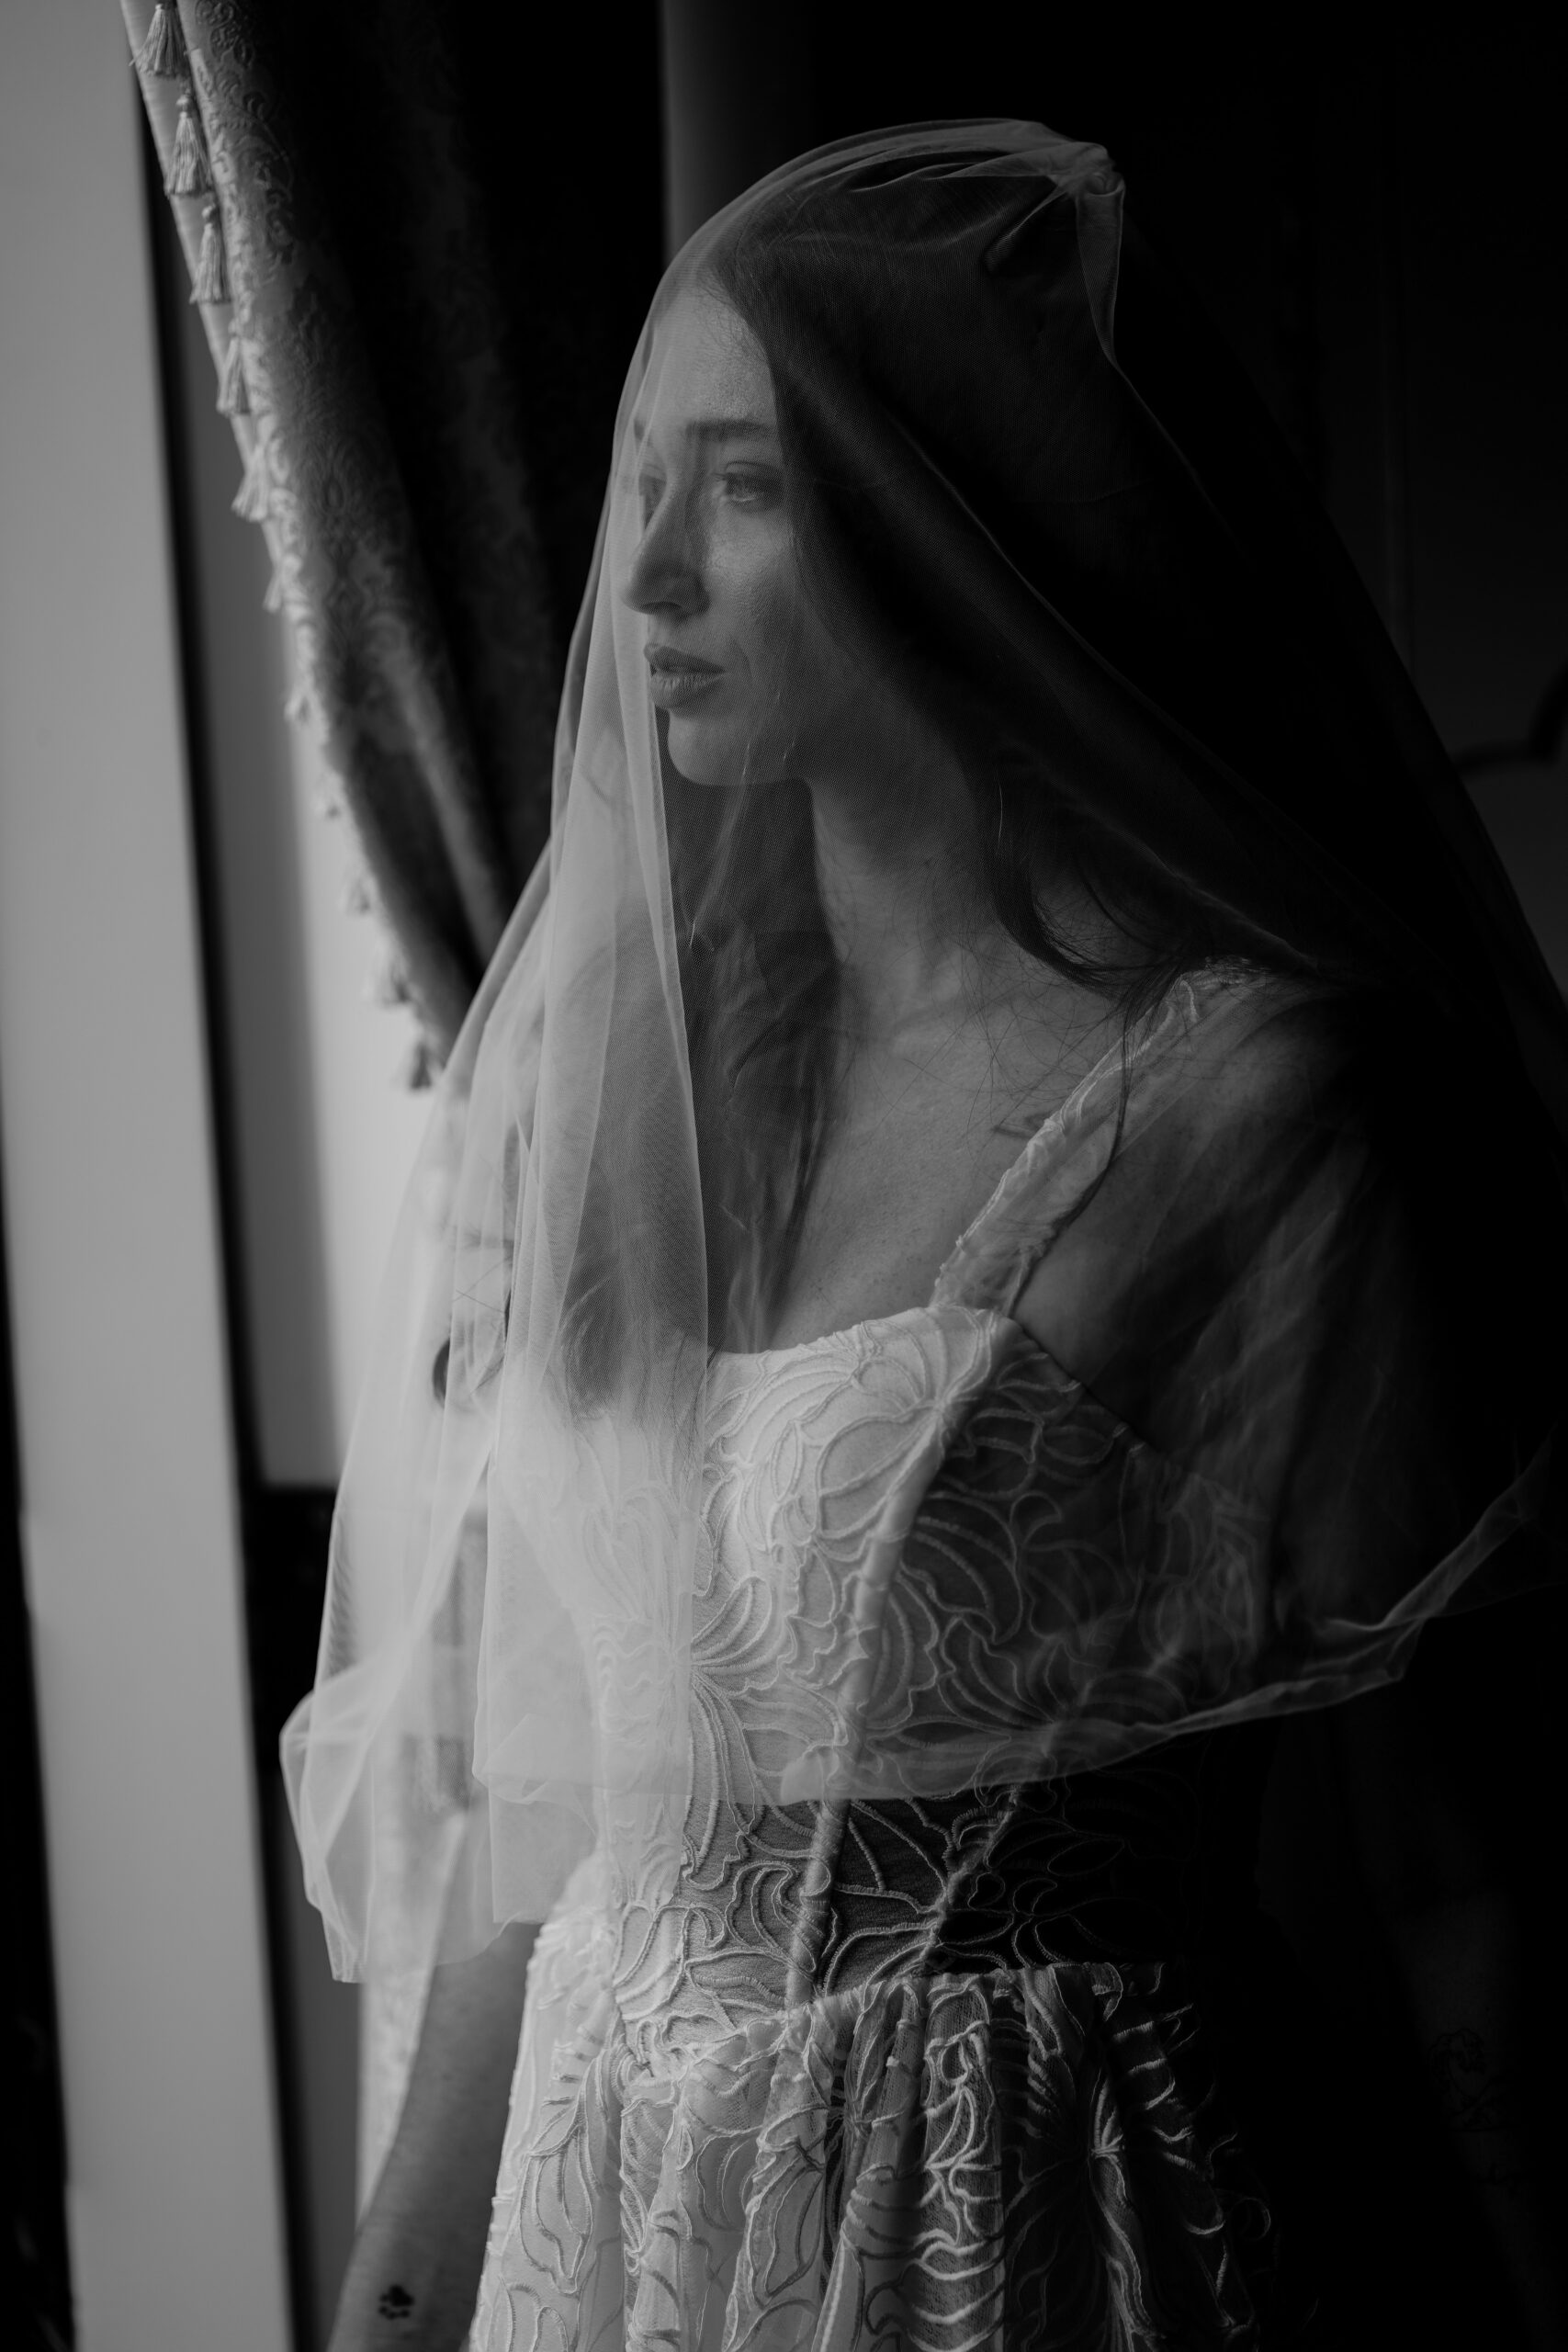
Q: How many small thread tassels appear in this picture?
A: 11